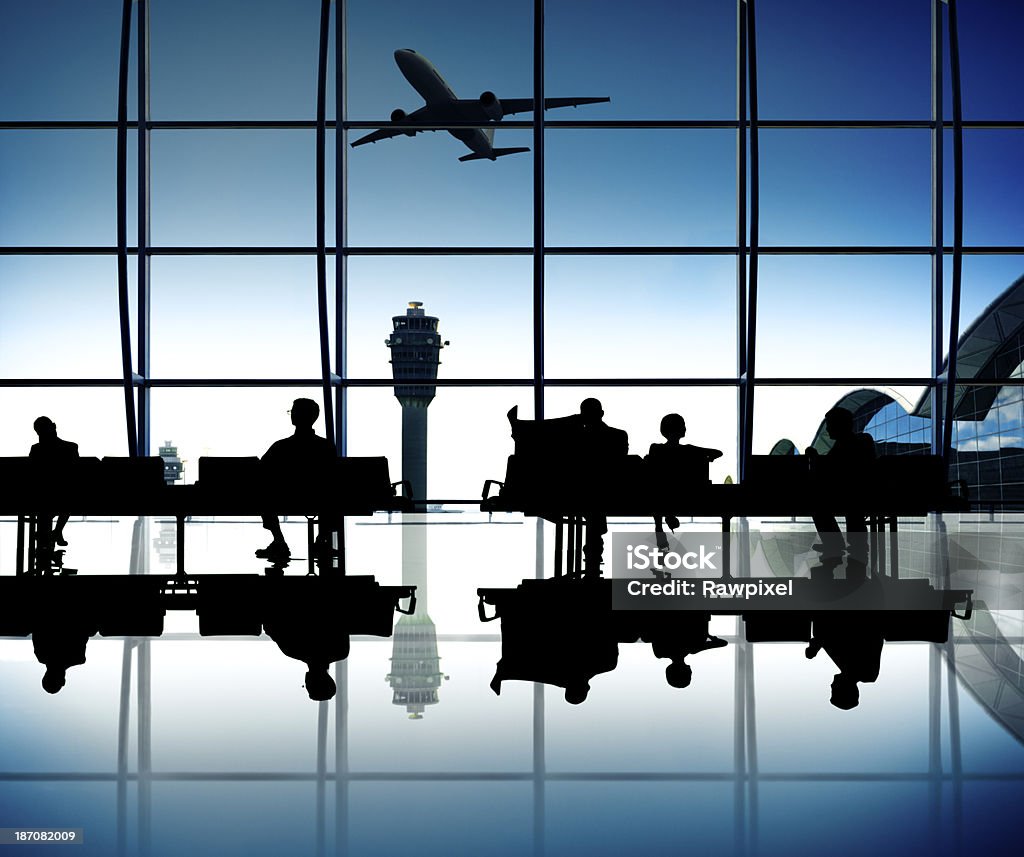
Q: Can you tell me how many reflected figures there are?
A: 5